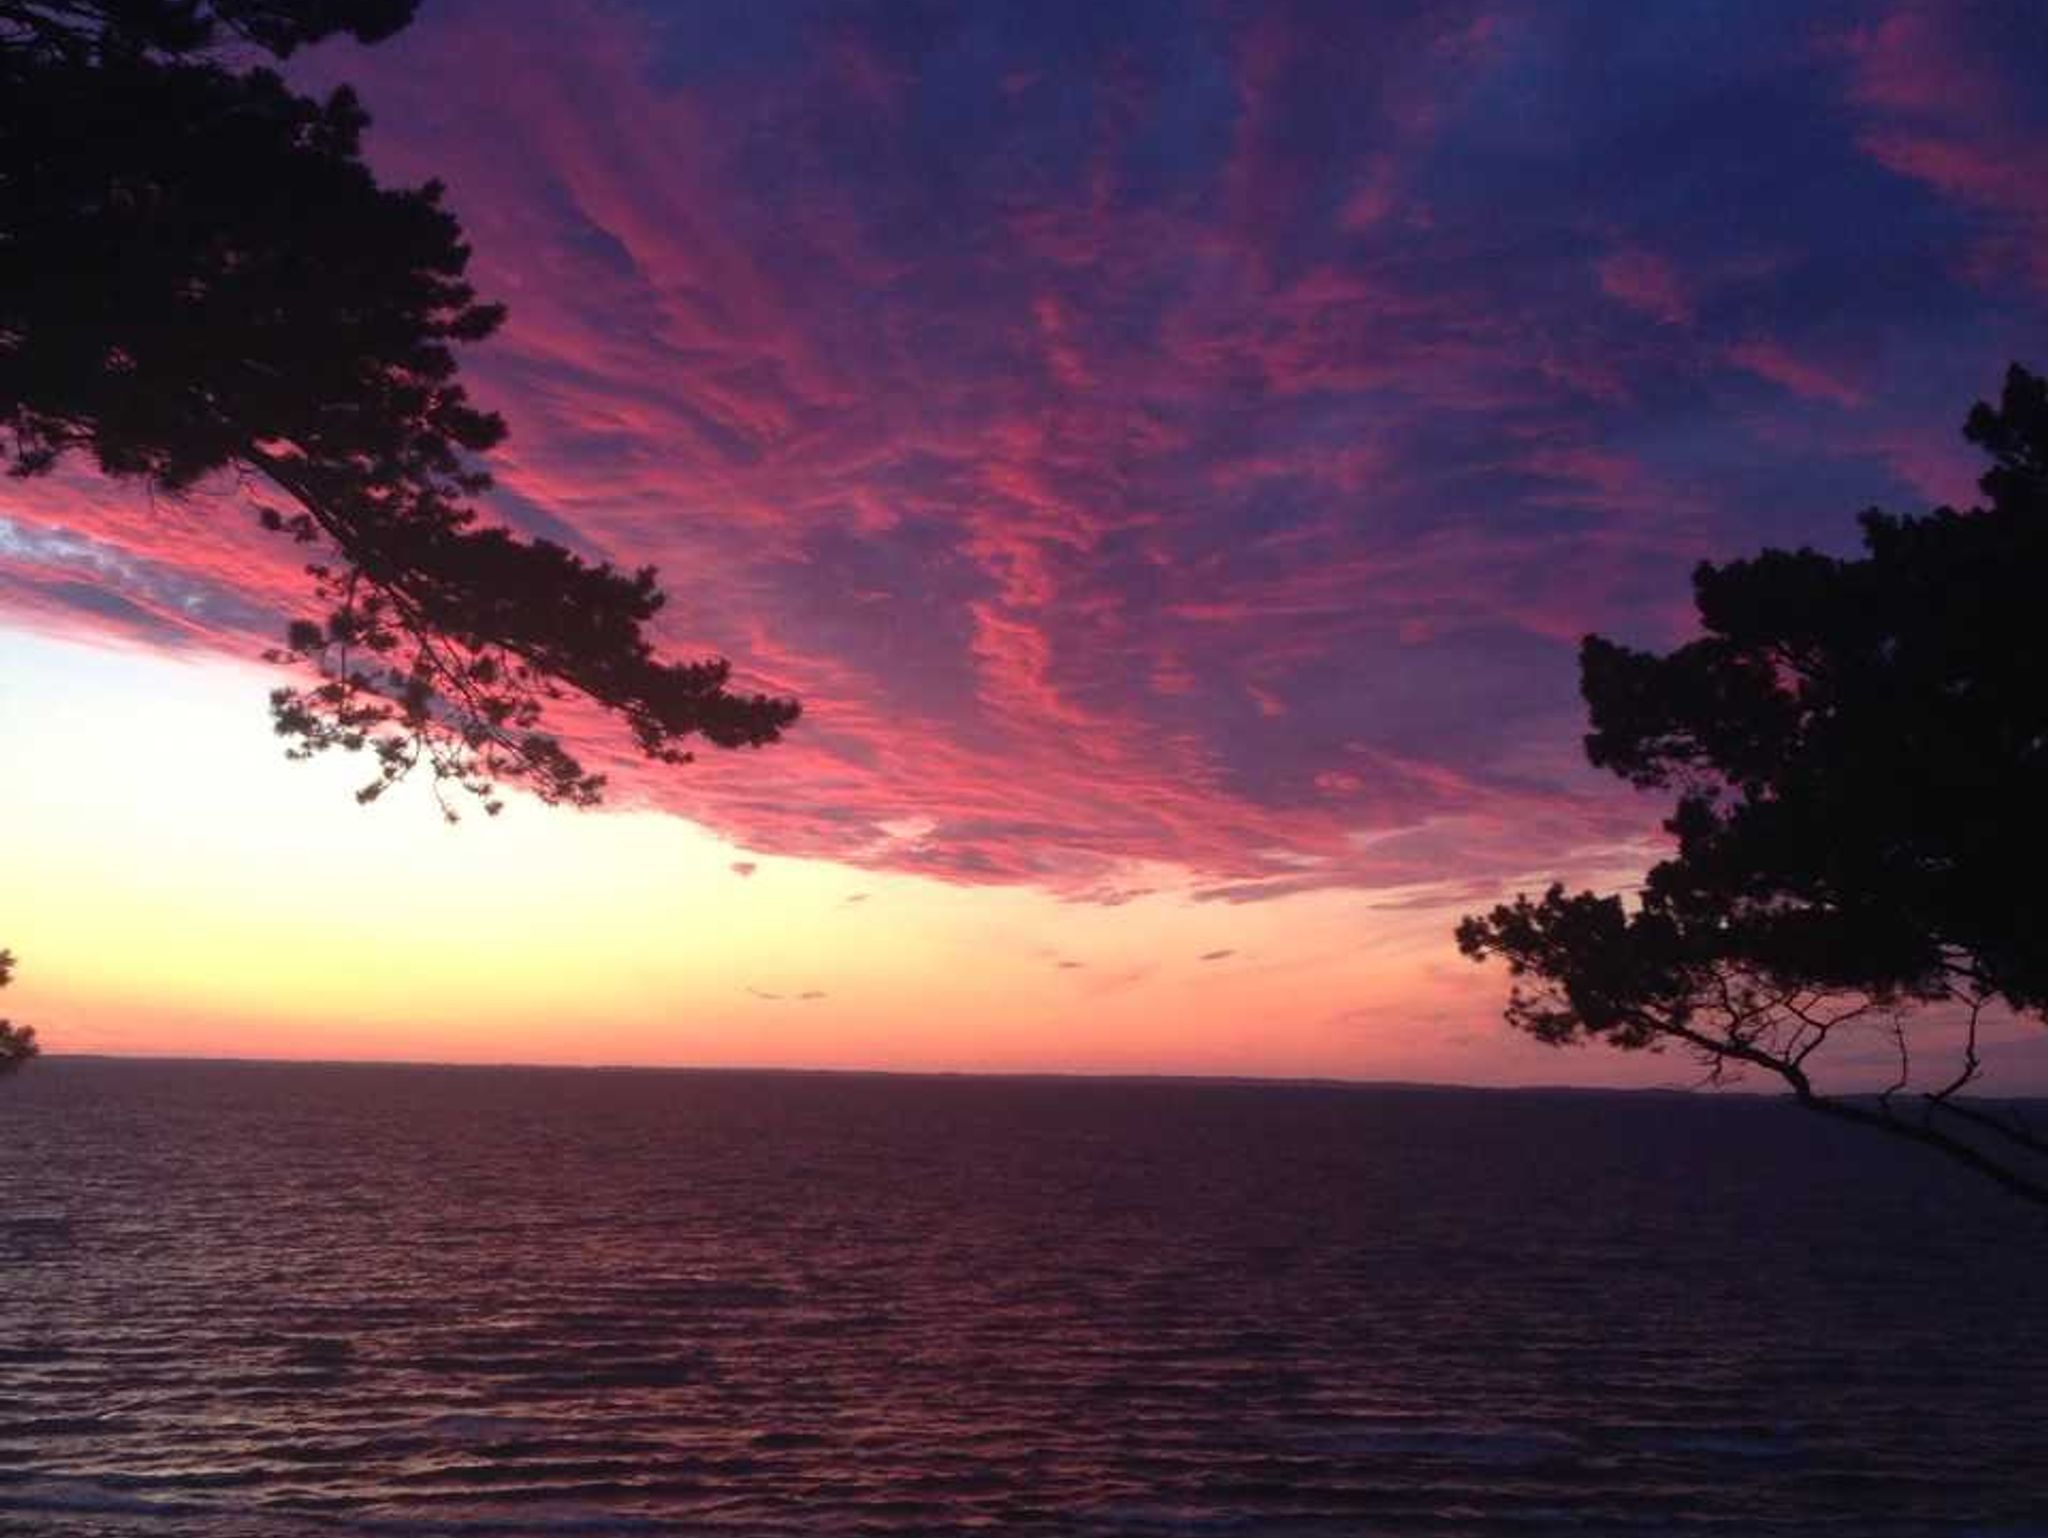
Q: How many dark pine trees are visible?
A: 2